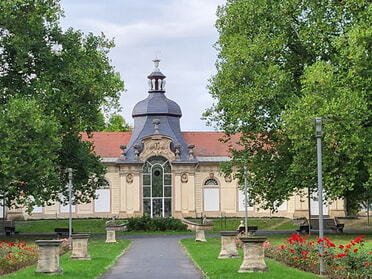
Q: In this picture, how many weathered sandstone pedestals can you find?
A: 6